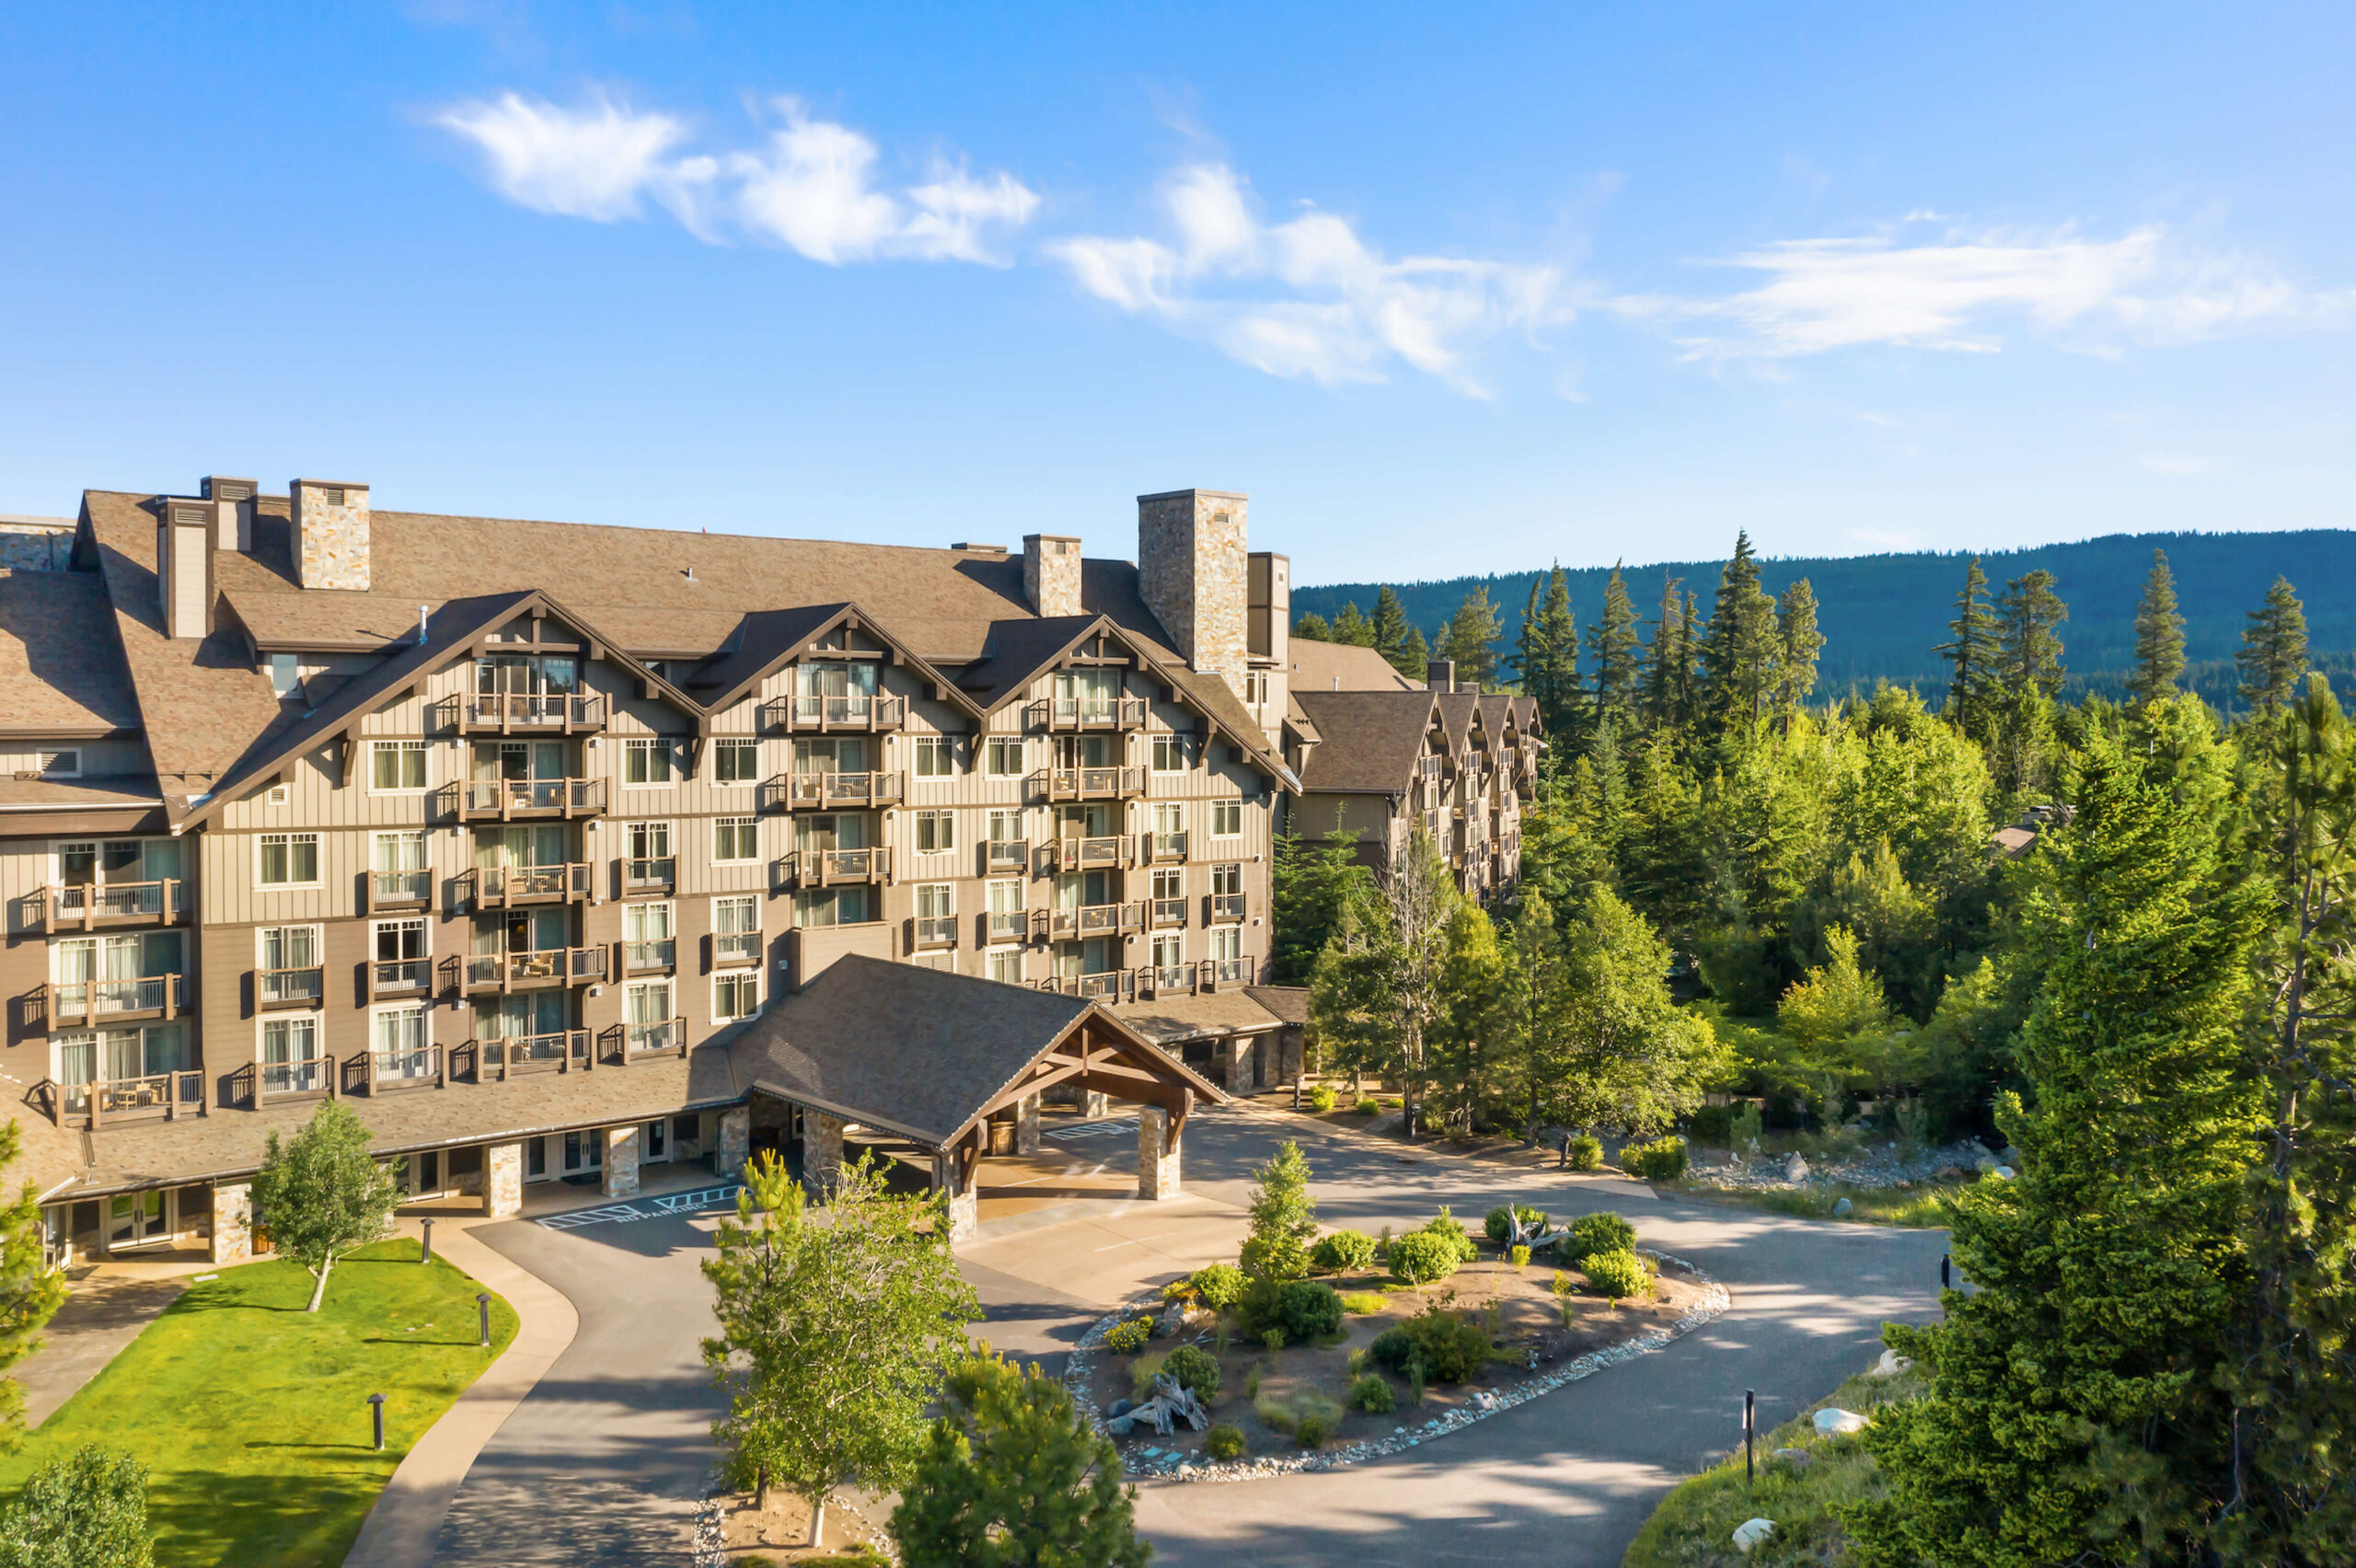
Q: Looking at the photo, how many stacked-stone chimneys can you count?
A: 3